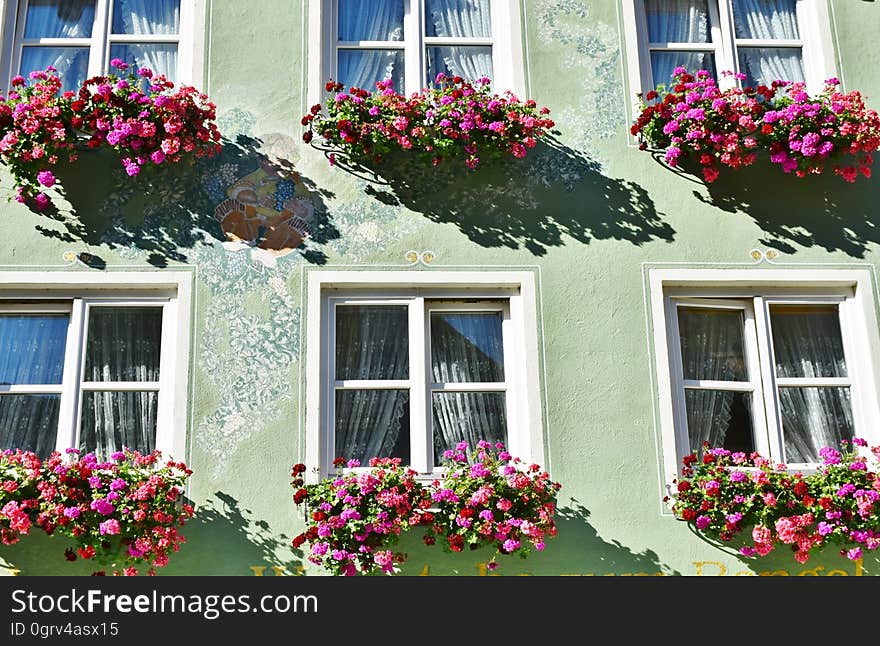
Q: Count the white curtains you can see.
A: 12